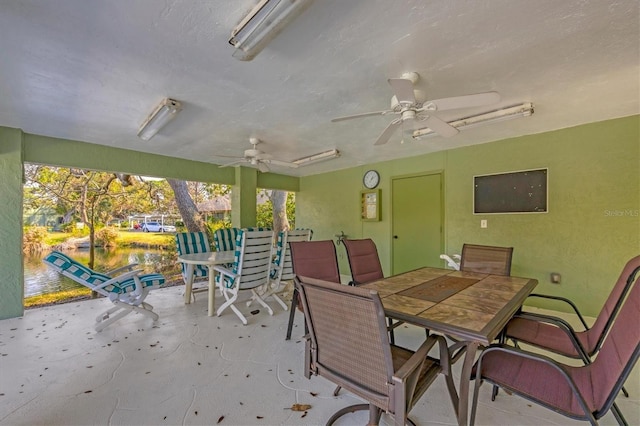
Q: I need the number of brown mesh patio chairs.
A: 2